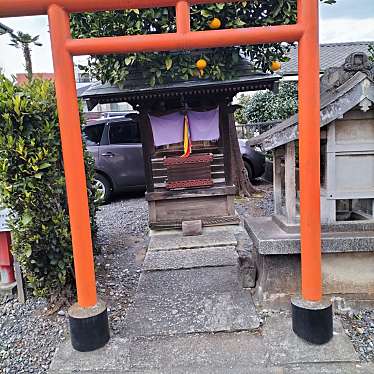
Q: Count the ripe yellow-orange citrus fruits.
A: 3